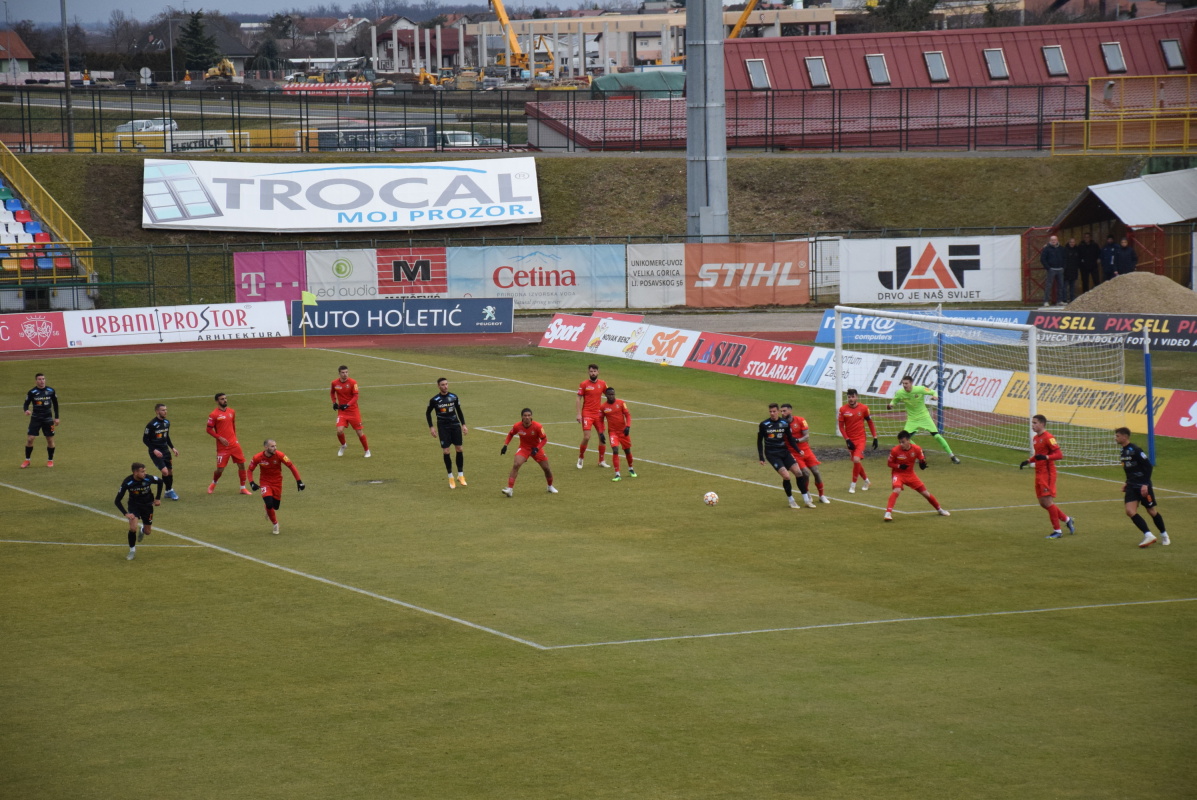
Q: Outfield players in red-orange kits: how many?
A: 10